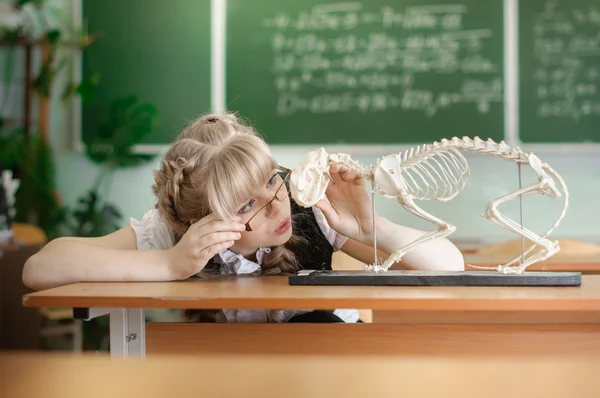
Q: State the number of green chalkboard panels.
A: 3